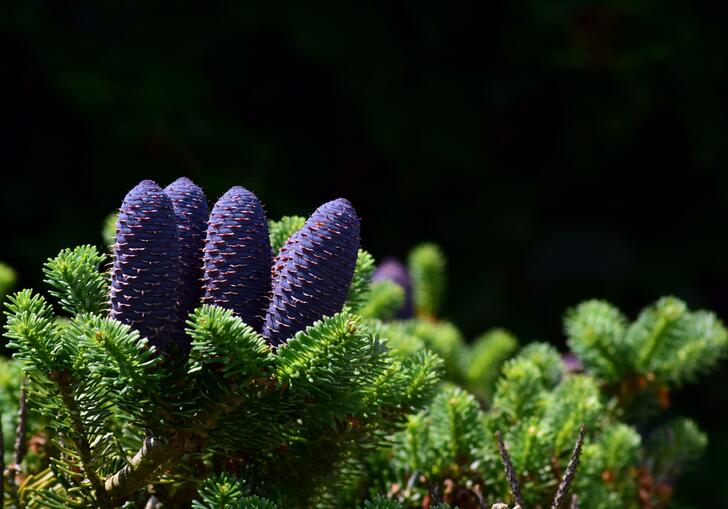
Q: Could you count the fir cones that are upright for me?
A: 4